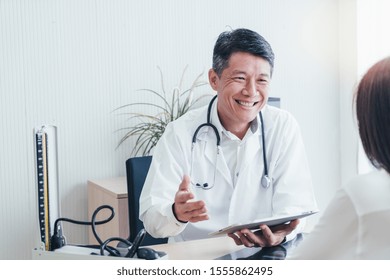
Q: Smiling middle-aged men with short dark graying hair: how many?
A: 1